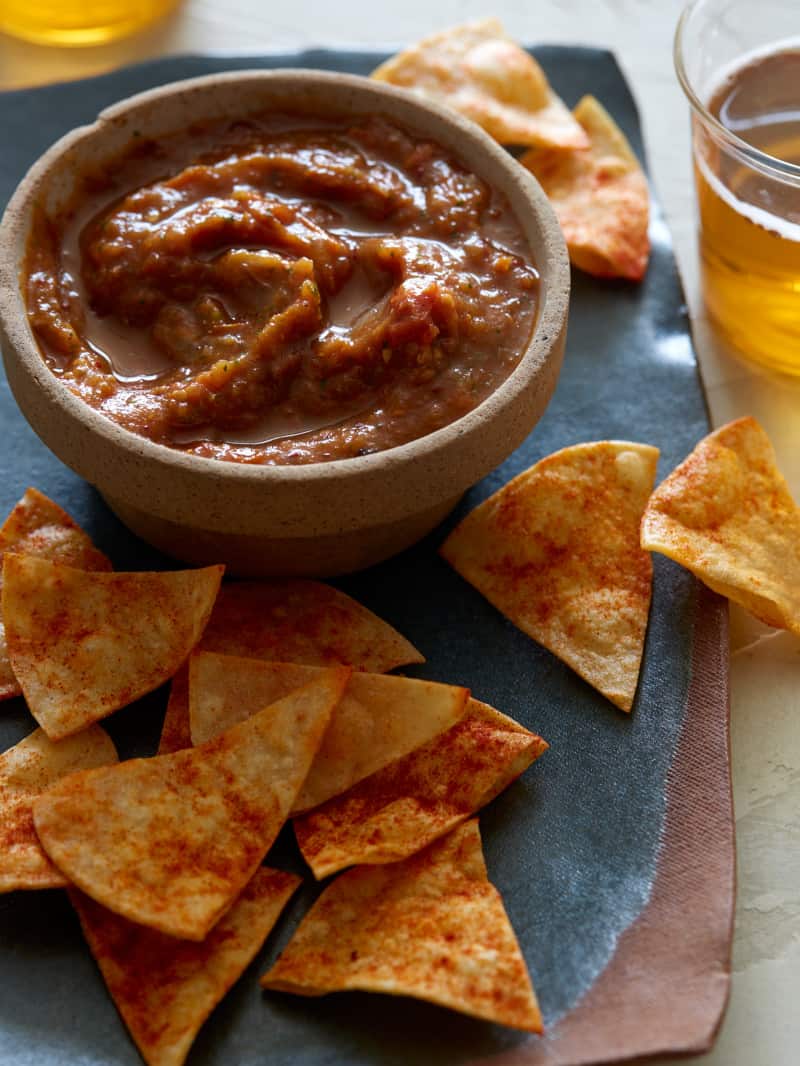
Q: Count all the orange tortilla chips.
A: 13